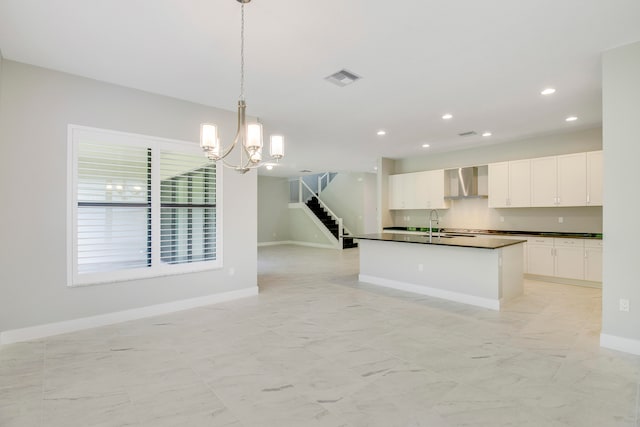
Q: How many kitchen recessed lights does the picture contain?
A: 6